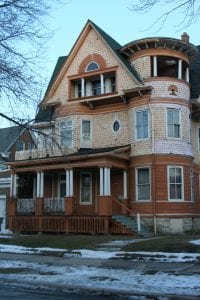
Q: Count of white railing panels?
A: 2